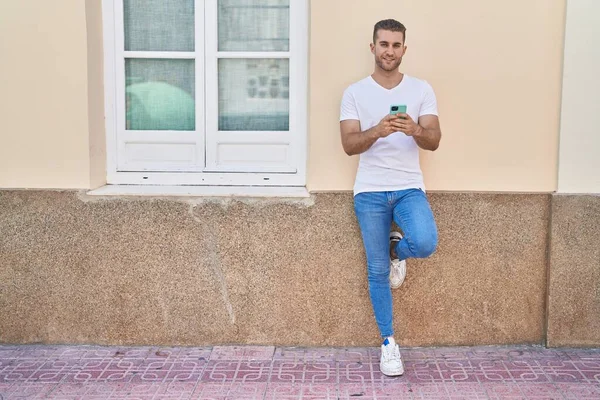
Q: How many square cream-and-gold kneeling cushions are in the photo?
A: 0